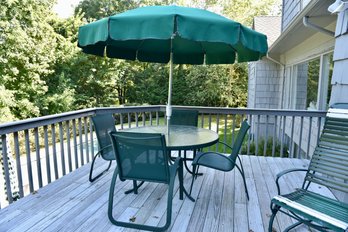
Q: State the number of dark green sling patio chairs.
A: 4